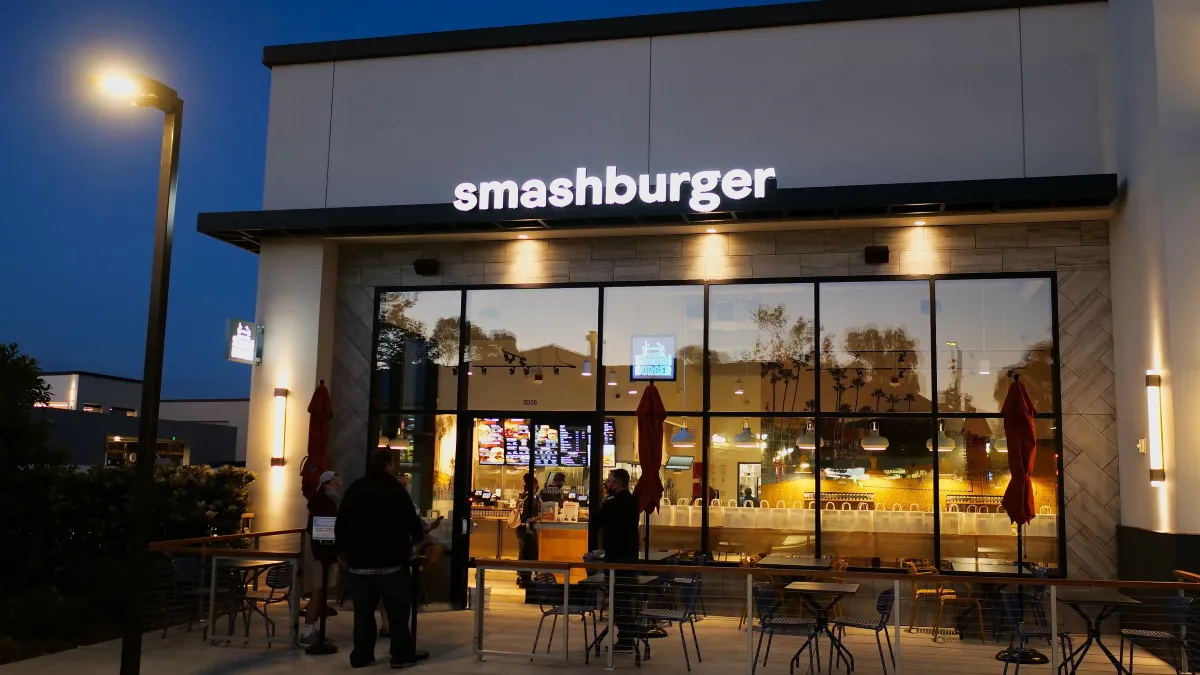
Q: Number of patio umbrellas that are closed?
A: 3